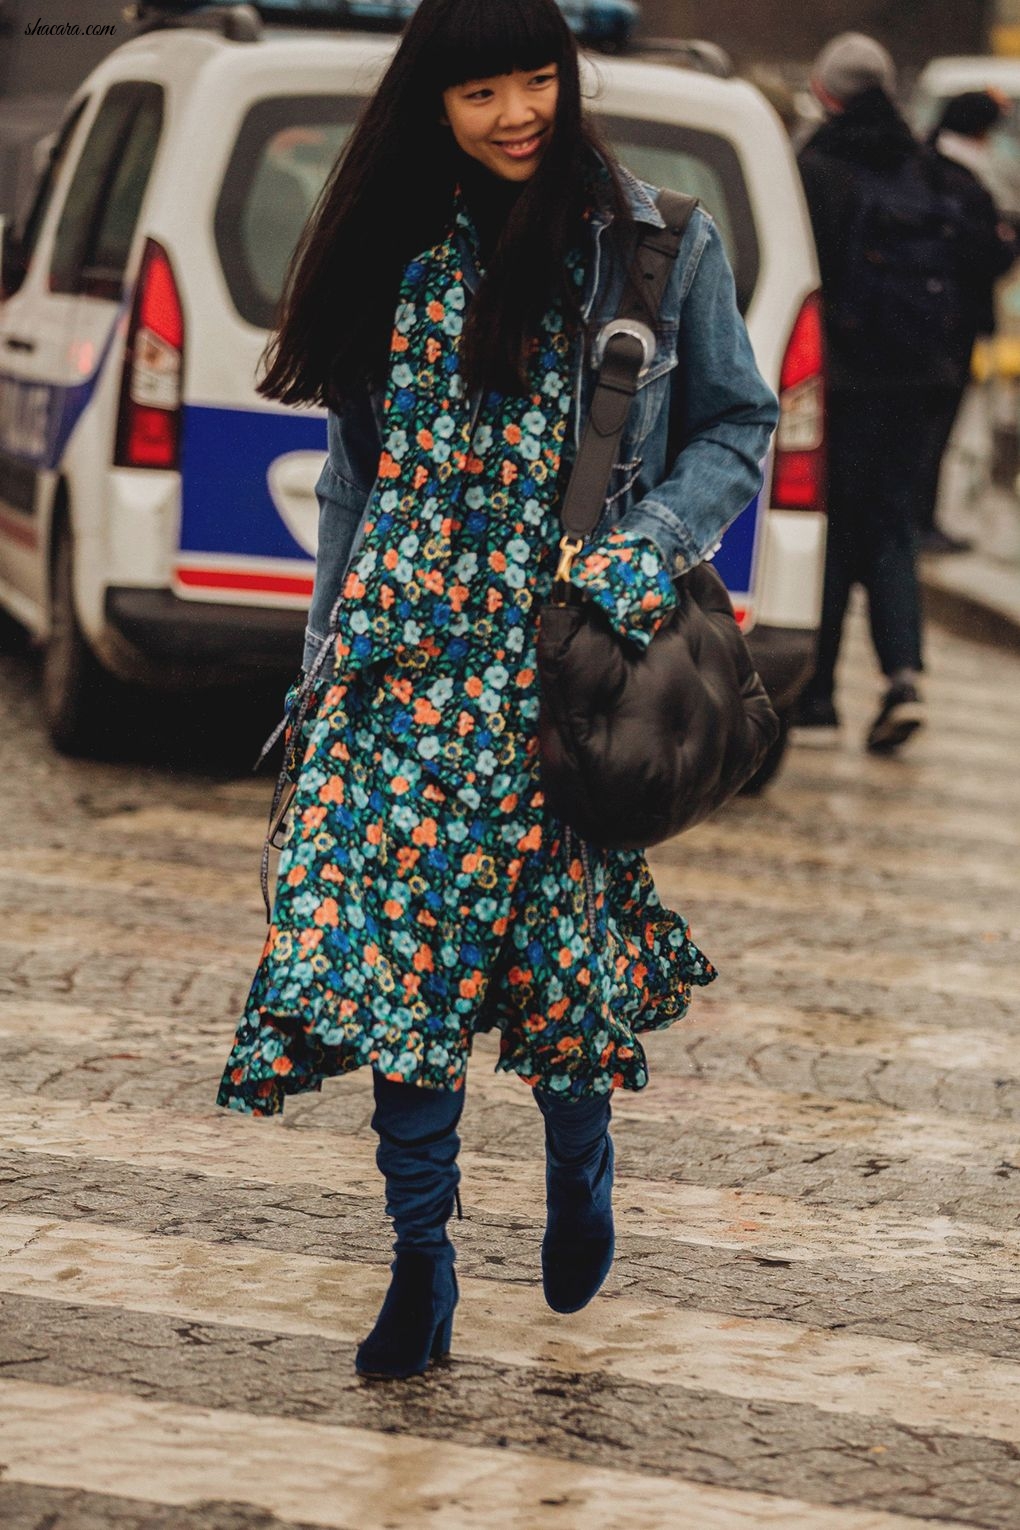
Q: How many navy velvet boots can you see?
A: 2